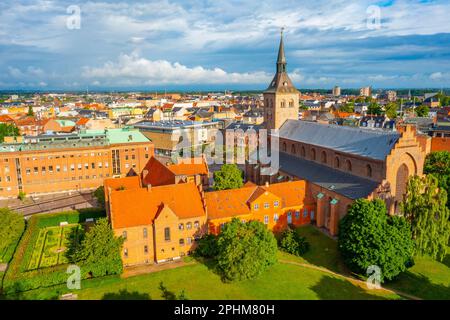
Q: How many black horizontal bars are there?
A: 1